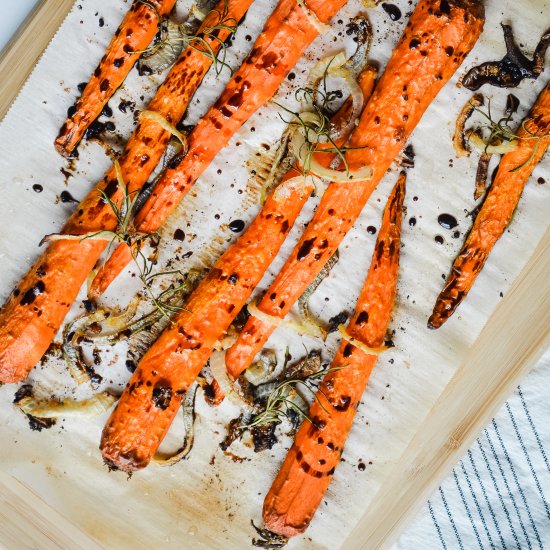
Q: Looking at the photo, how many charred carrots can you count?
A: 7